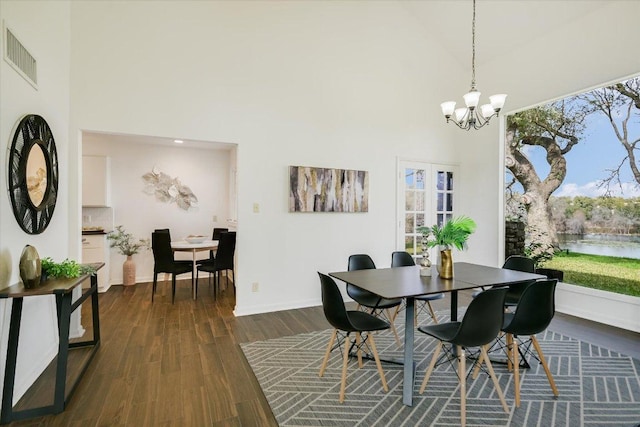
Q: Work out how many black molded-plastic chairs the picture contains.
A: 6